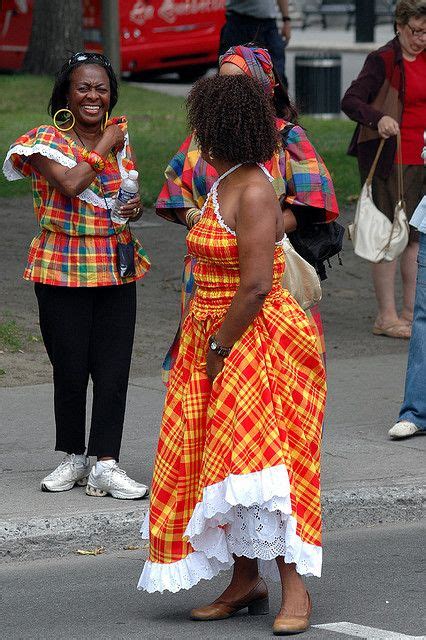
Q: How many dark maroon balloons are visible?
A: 0